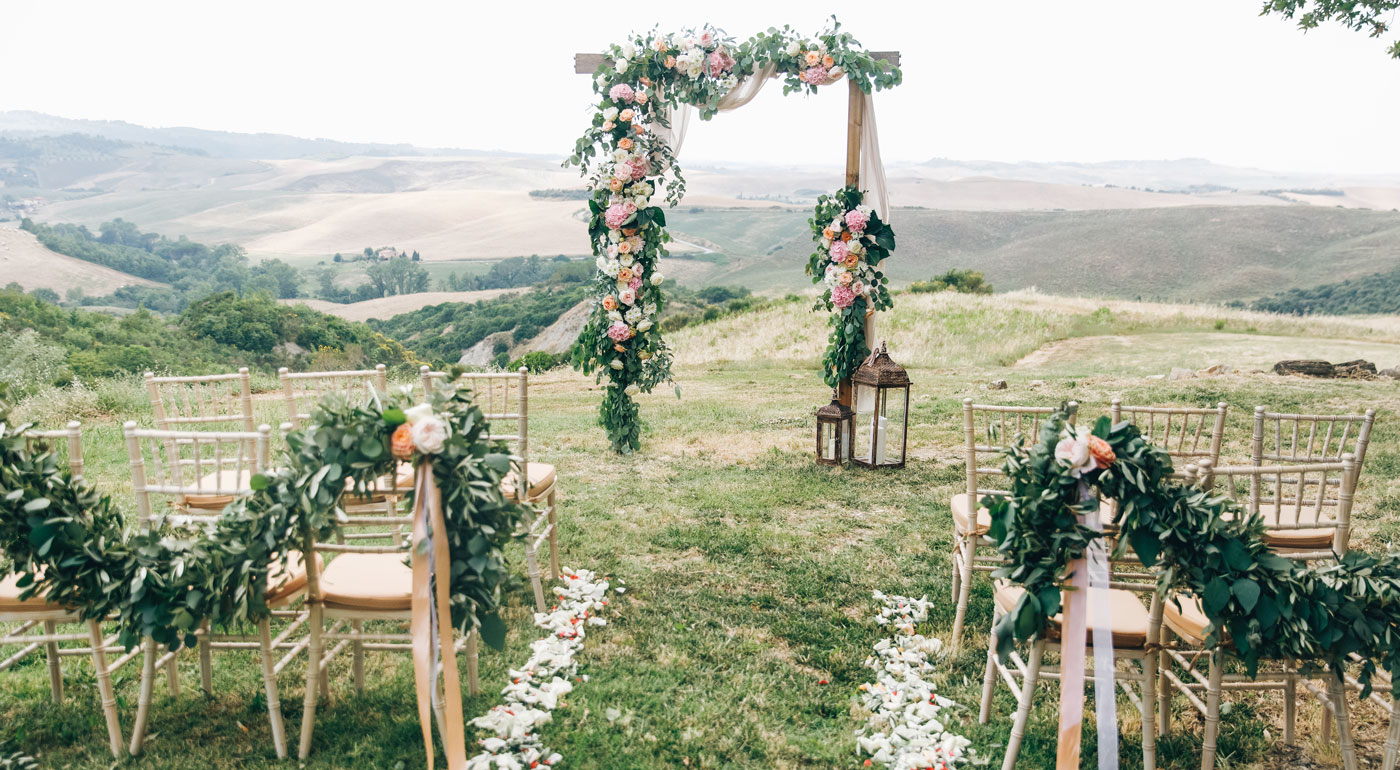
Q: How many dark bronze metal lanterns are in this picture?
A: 2